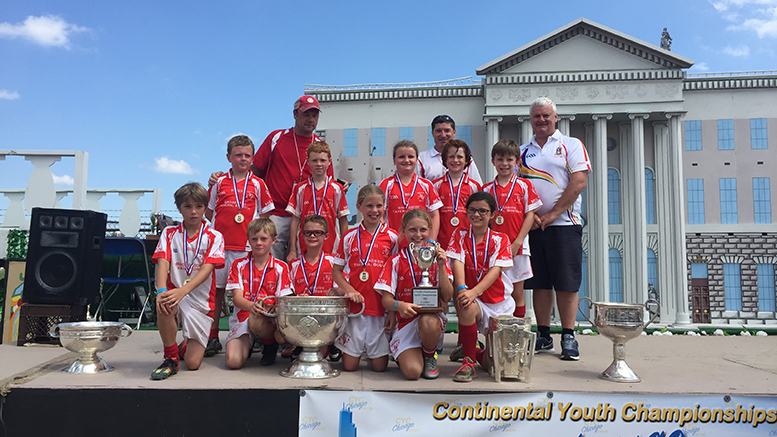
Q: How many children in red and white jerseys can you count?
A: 11